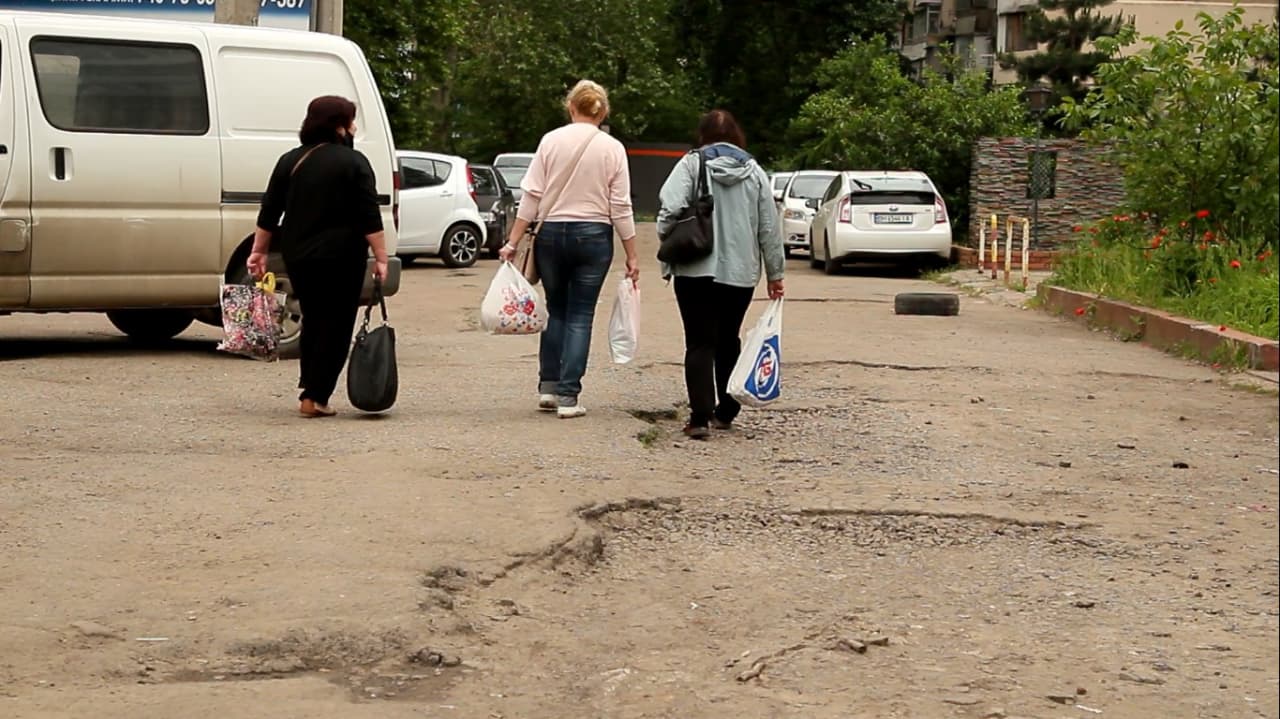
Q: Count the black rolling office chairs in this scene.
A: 0